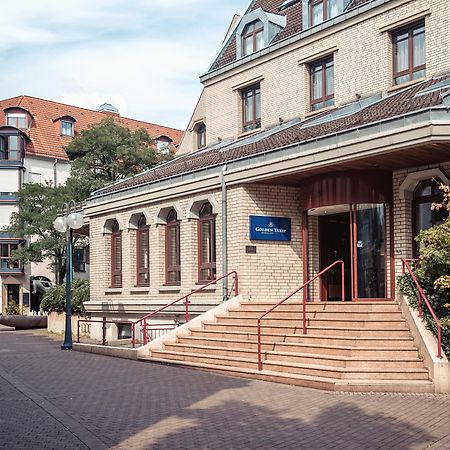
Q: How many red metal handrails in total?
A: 3